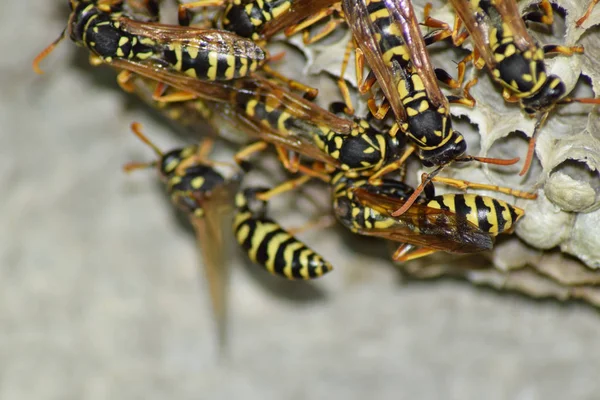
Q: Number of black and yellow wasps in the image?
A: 7